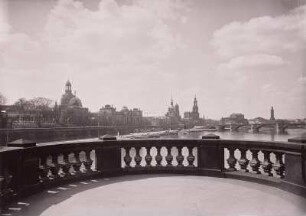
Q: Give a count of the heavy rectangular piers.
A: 4